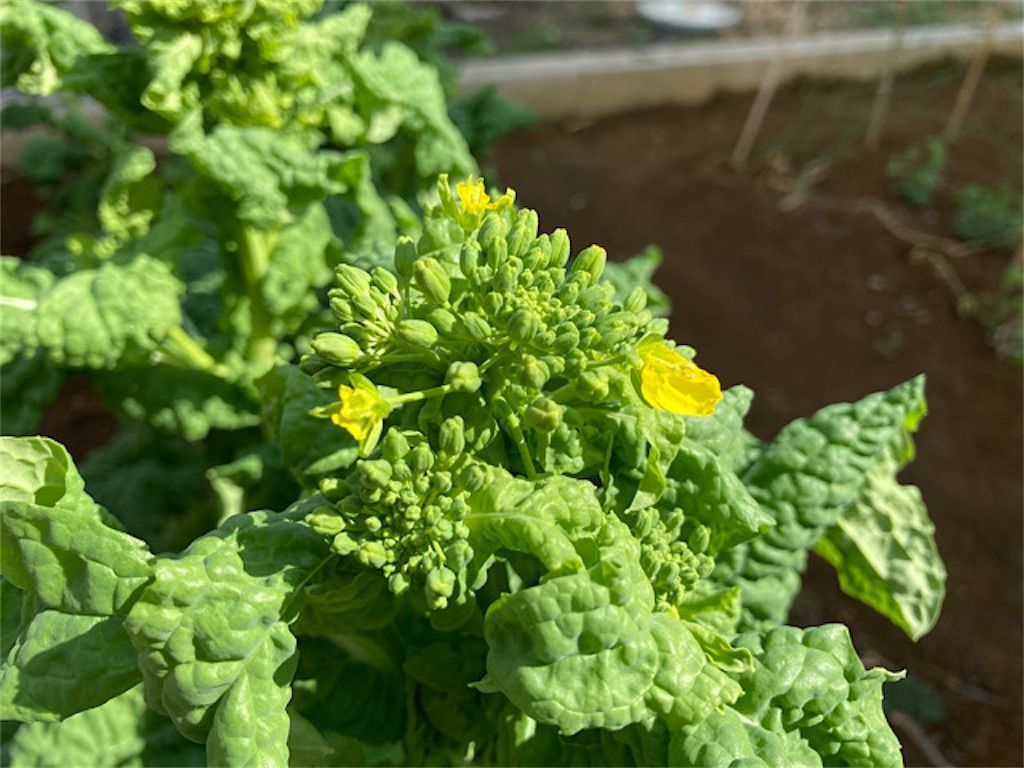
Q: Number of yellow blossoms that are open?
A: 3